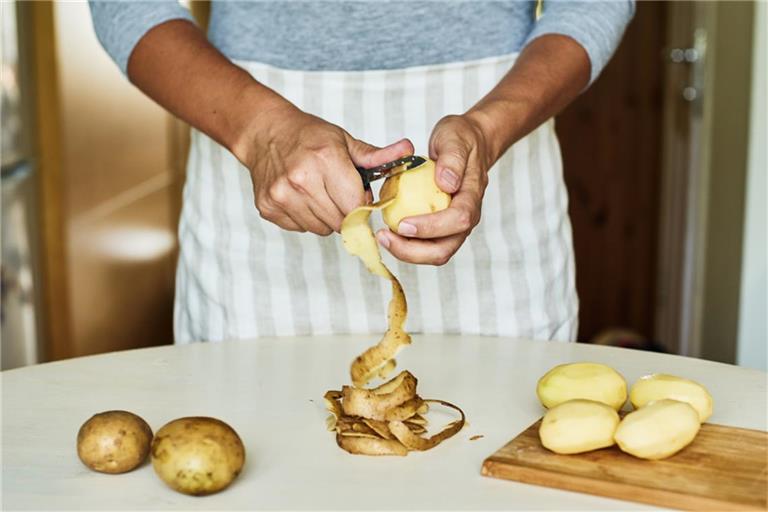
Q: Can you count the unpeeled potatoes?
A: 2